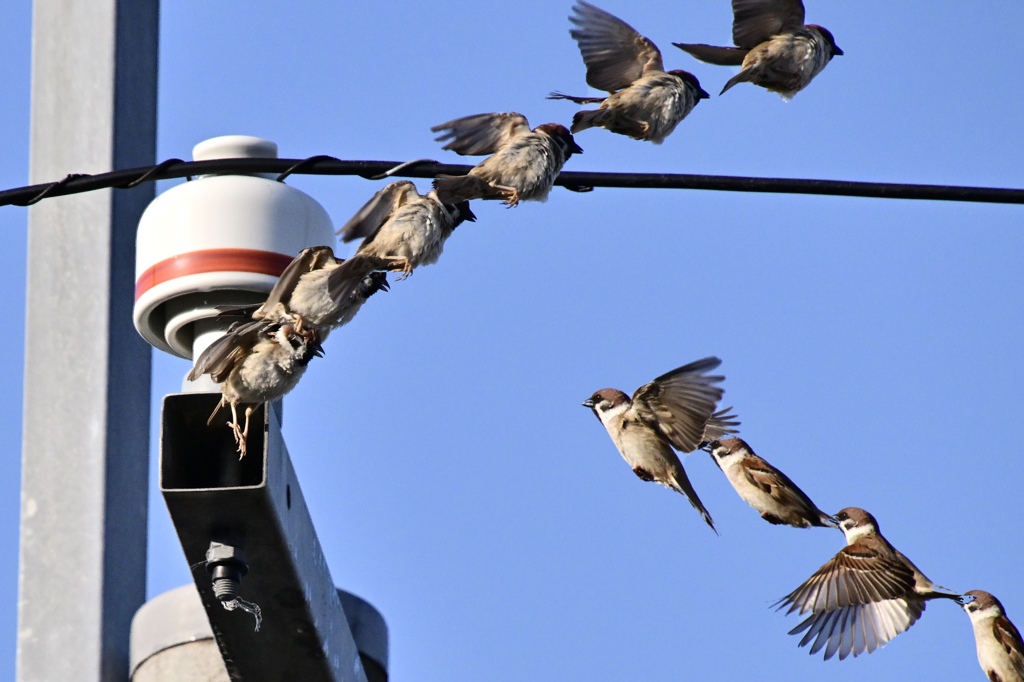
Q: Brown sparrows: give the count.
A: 10